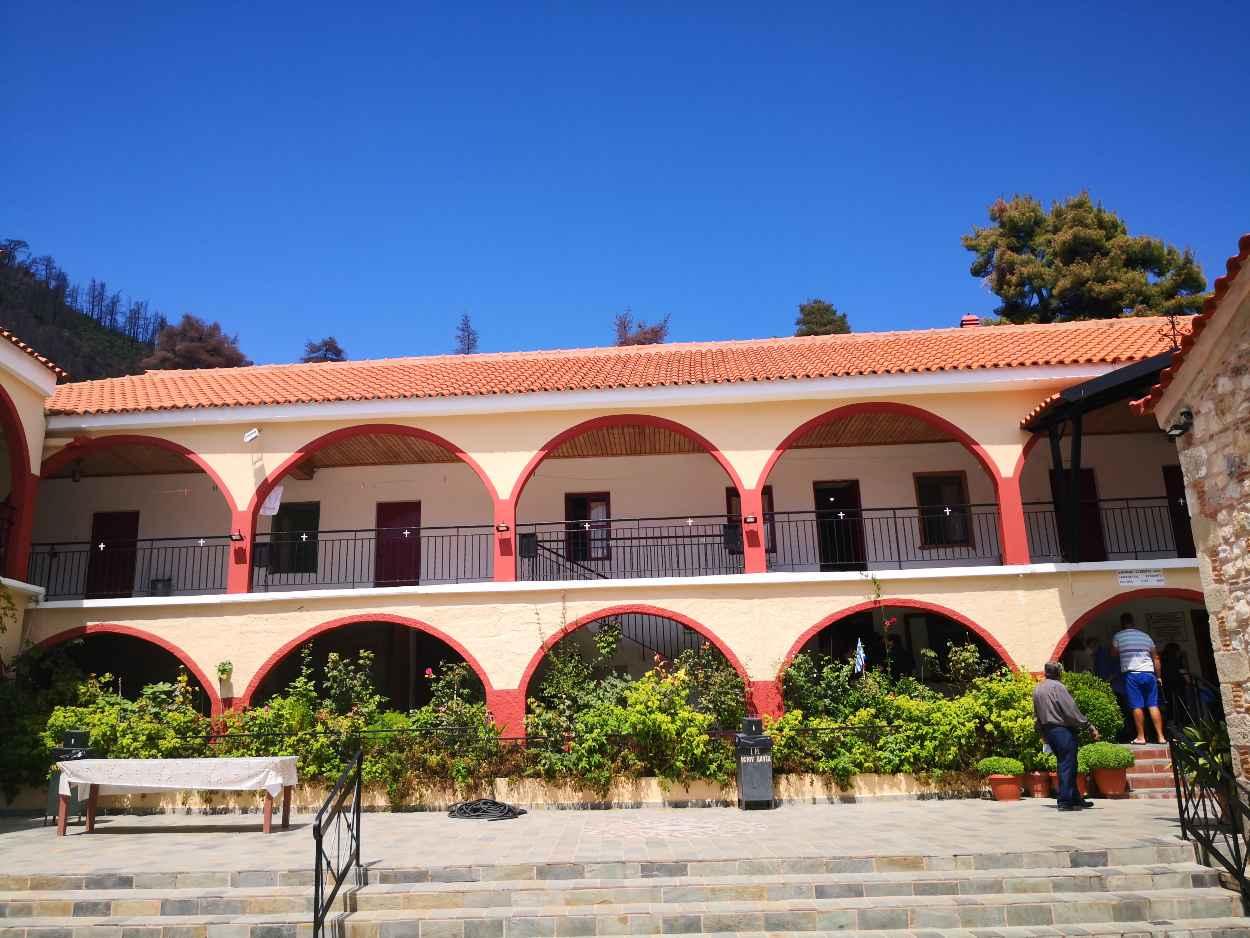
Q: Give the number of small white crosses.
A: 9